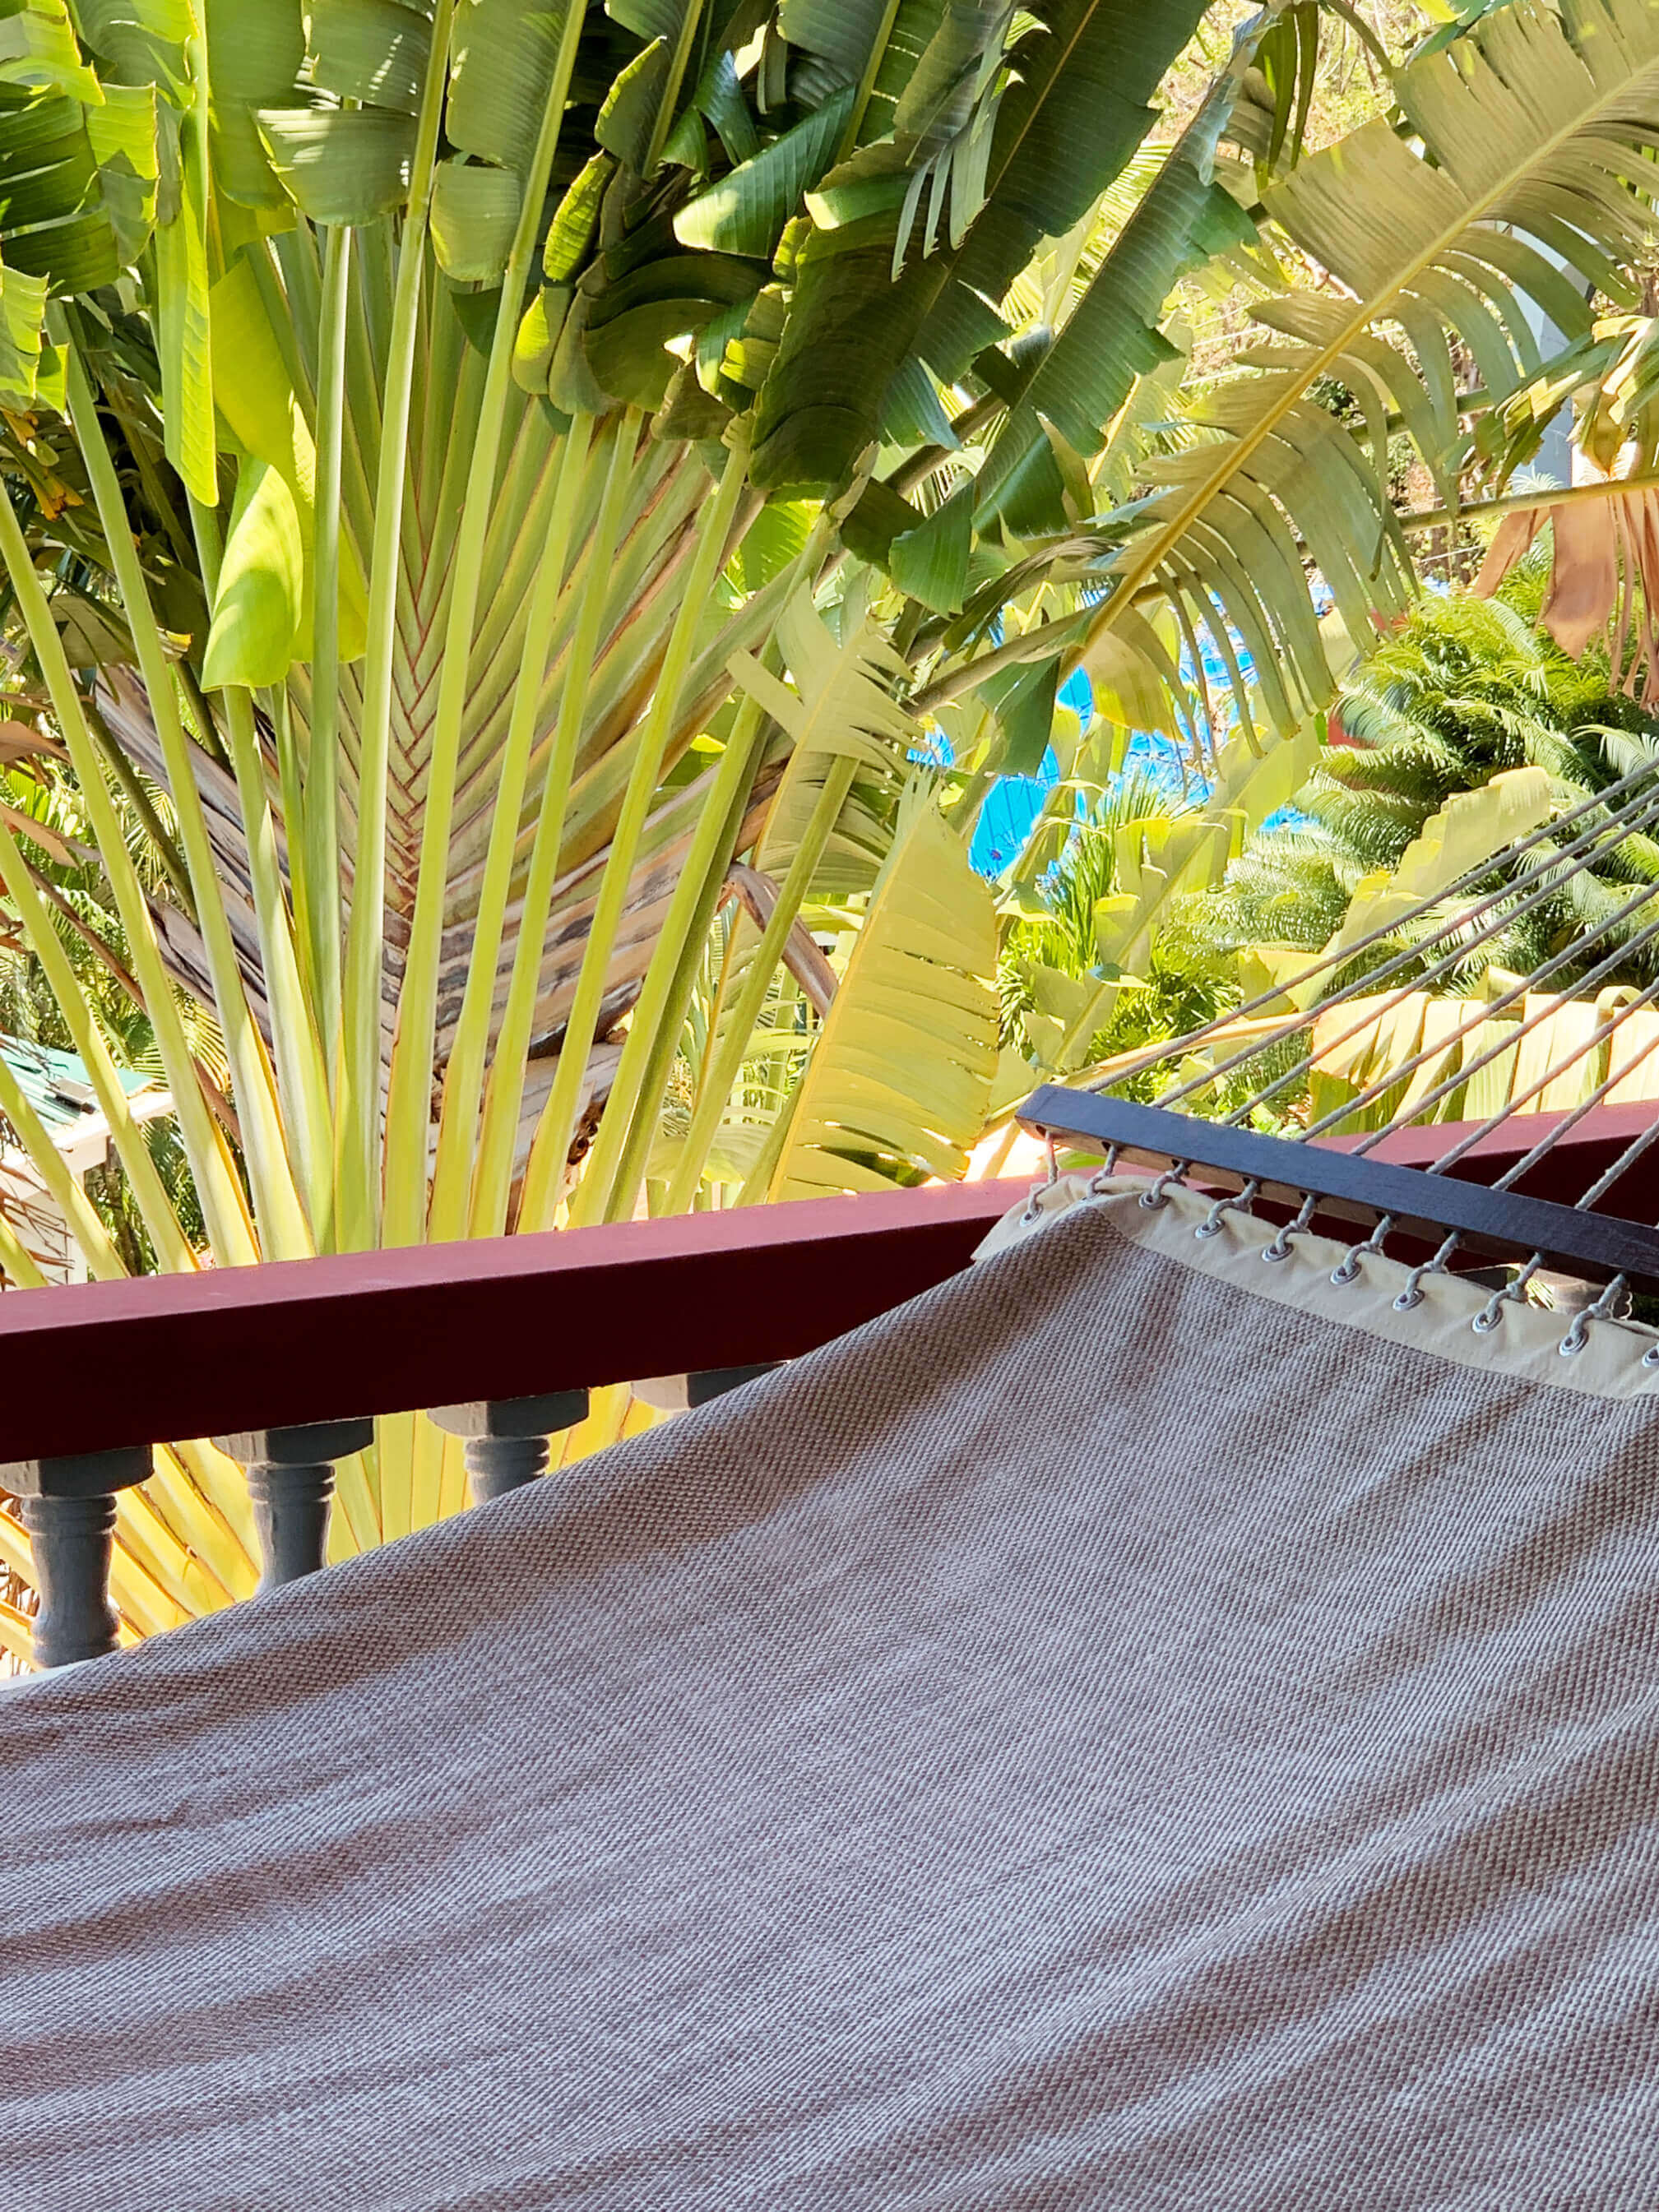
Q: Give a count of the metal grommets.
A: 10